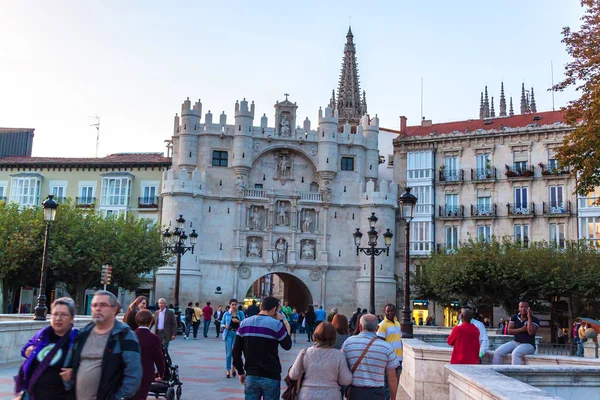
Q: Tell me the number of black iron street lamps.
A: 4